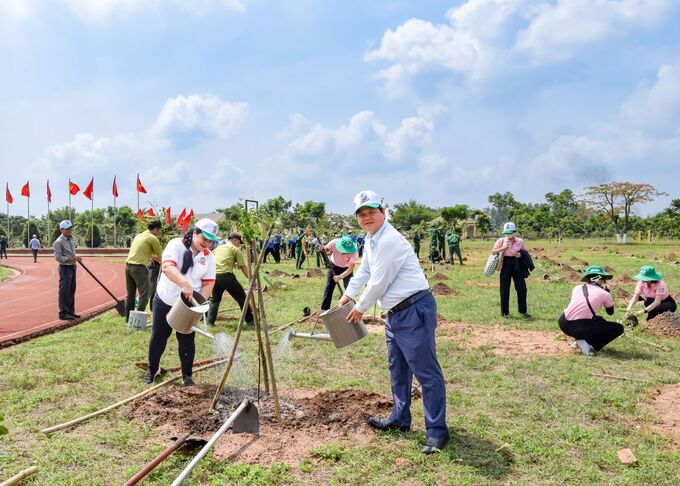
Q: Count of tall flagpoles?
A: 7